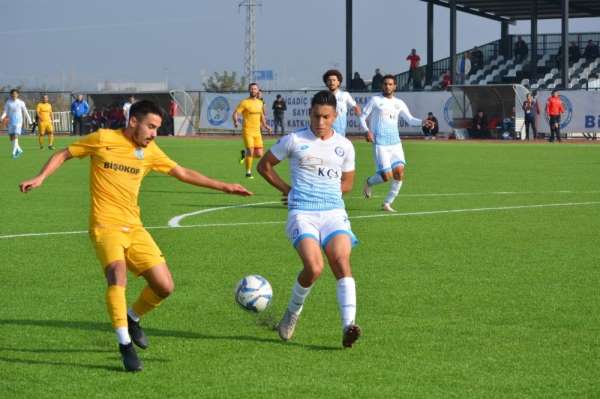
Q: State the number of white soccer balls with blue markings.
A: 1